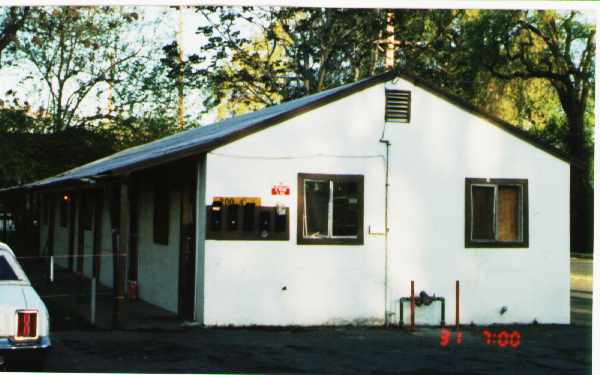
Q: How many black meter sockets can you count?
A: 5